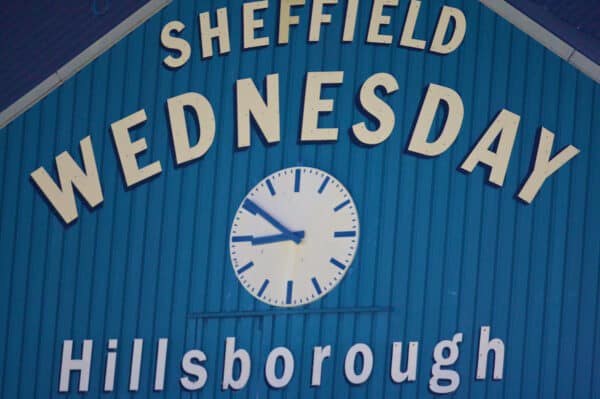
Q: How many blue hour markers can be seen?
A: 12